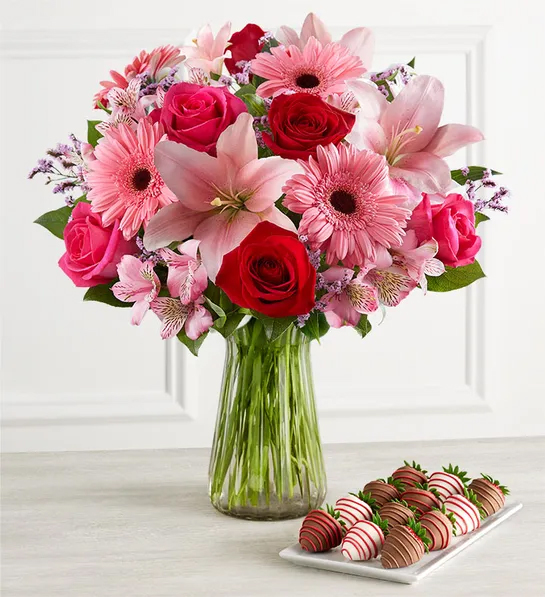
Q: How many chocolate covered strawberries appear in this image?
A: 12